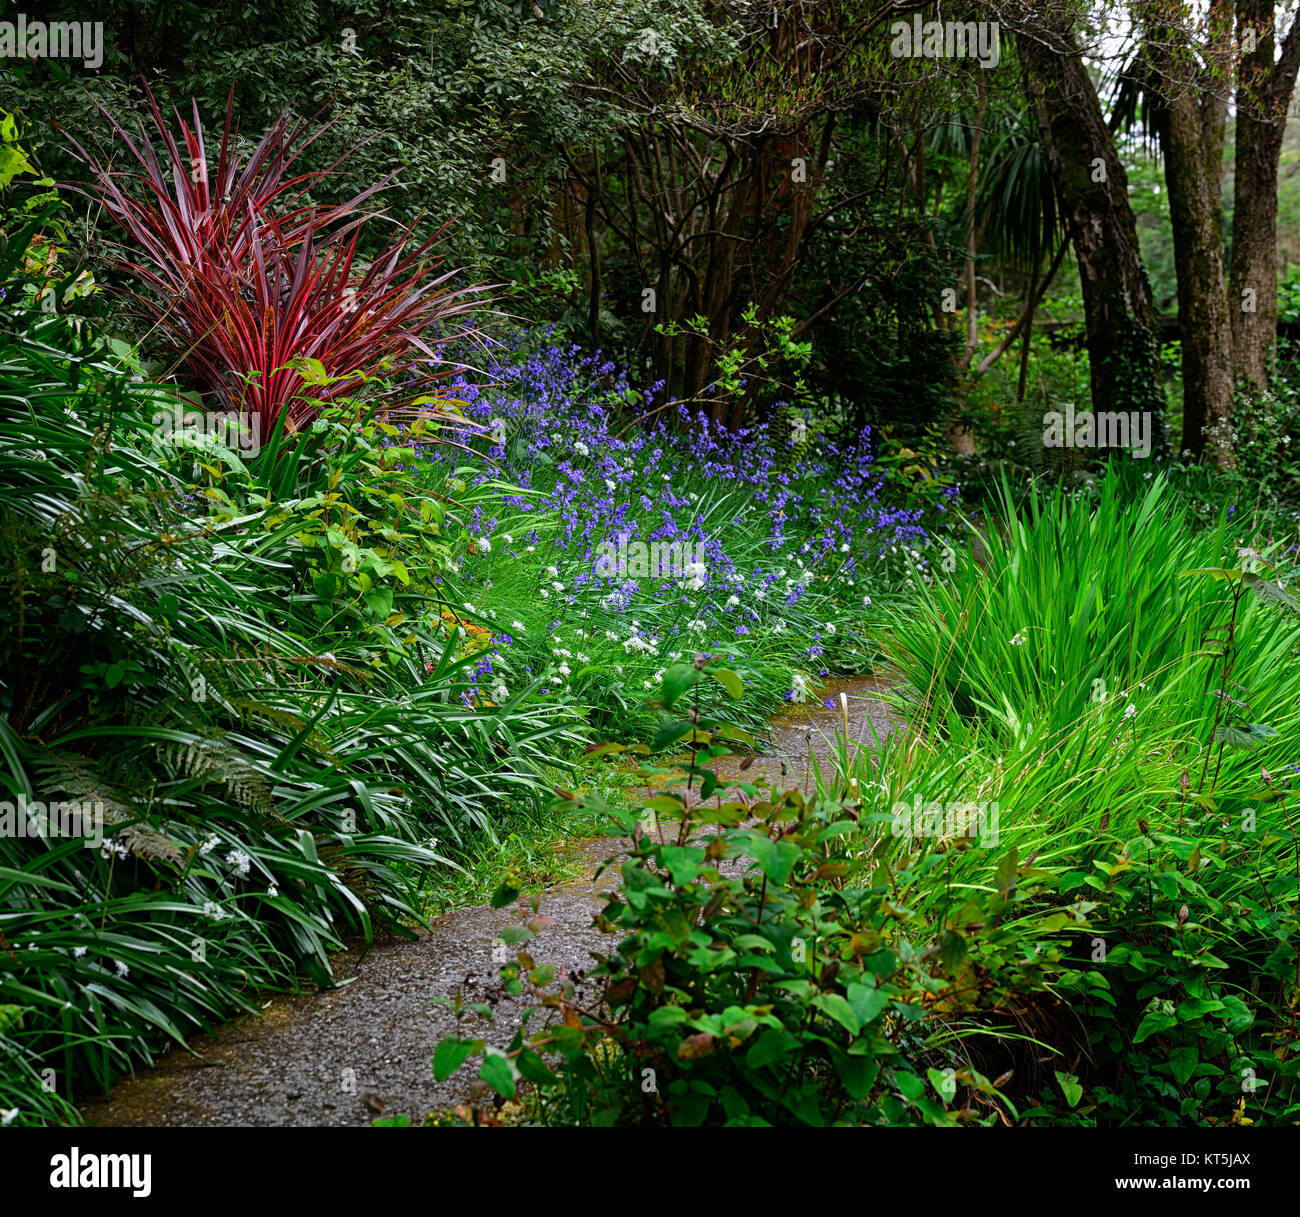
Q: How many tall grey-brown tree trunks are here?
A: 3